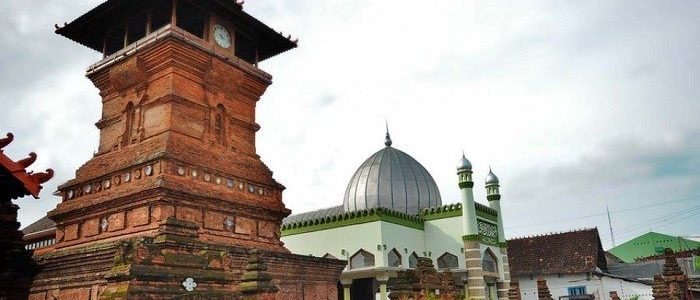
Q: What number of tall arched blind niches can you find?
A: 2